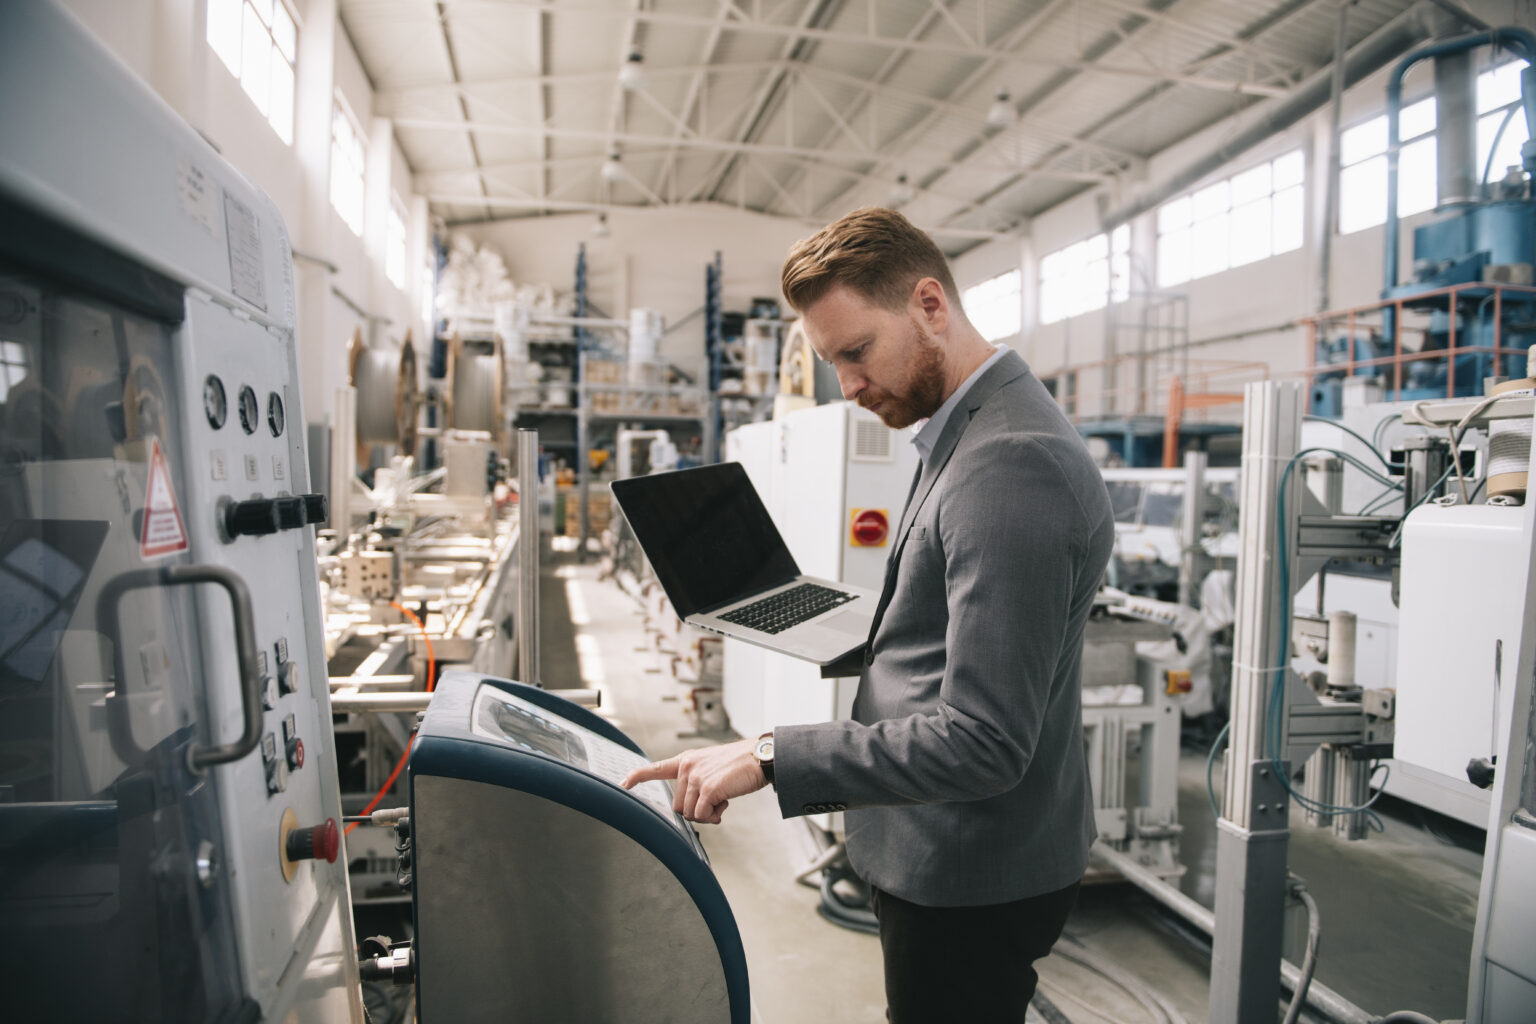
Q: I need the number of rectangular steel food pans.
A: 0